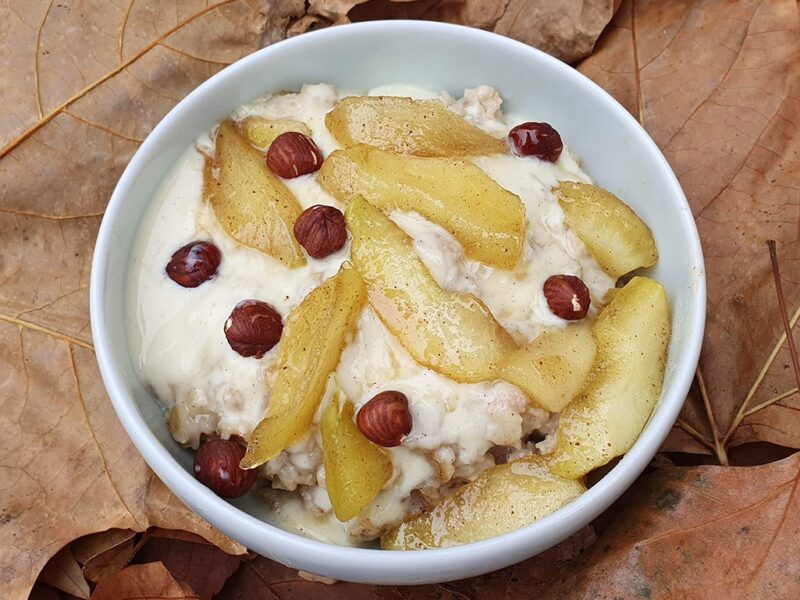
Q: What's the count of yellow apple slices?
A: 11